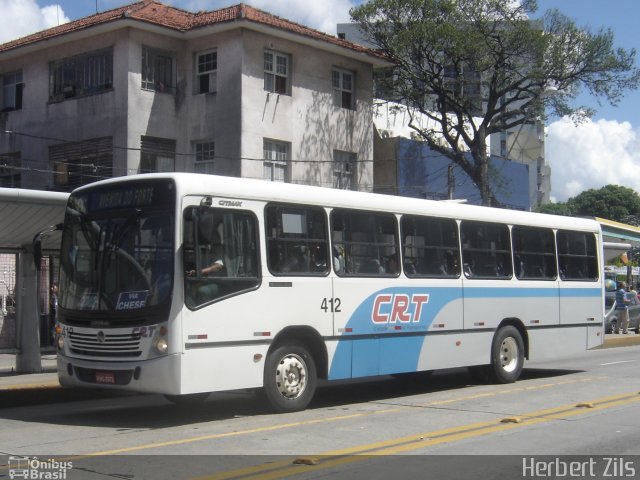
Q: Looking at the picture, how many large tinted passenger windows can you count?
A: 6